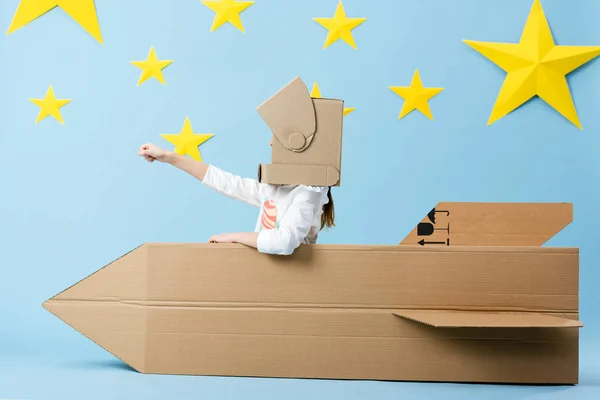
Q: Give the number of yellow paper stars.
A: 9